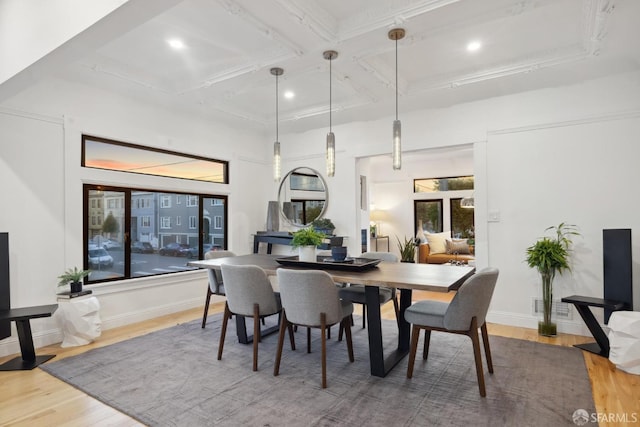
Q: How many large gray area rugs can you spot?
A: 1